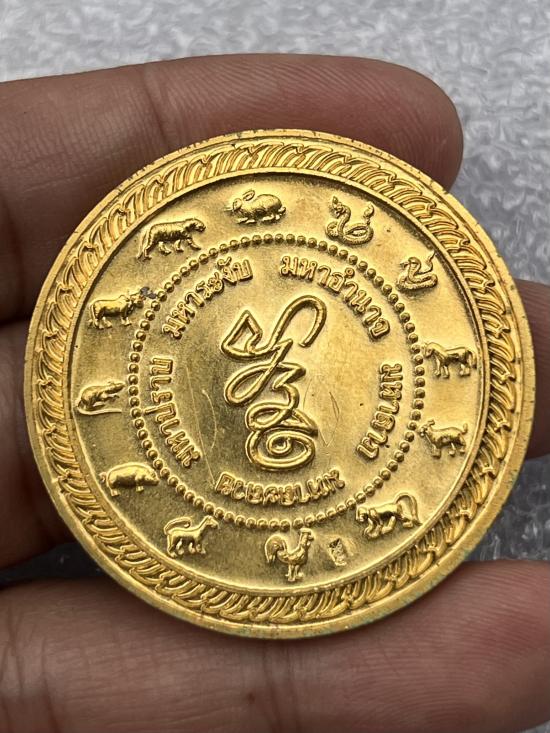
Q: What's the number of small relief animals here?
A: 12